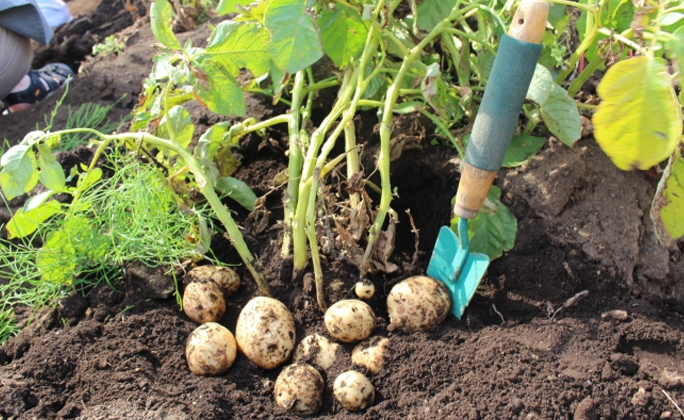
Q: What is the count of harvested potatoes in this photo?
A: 11